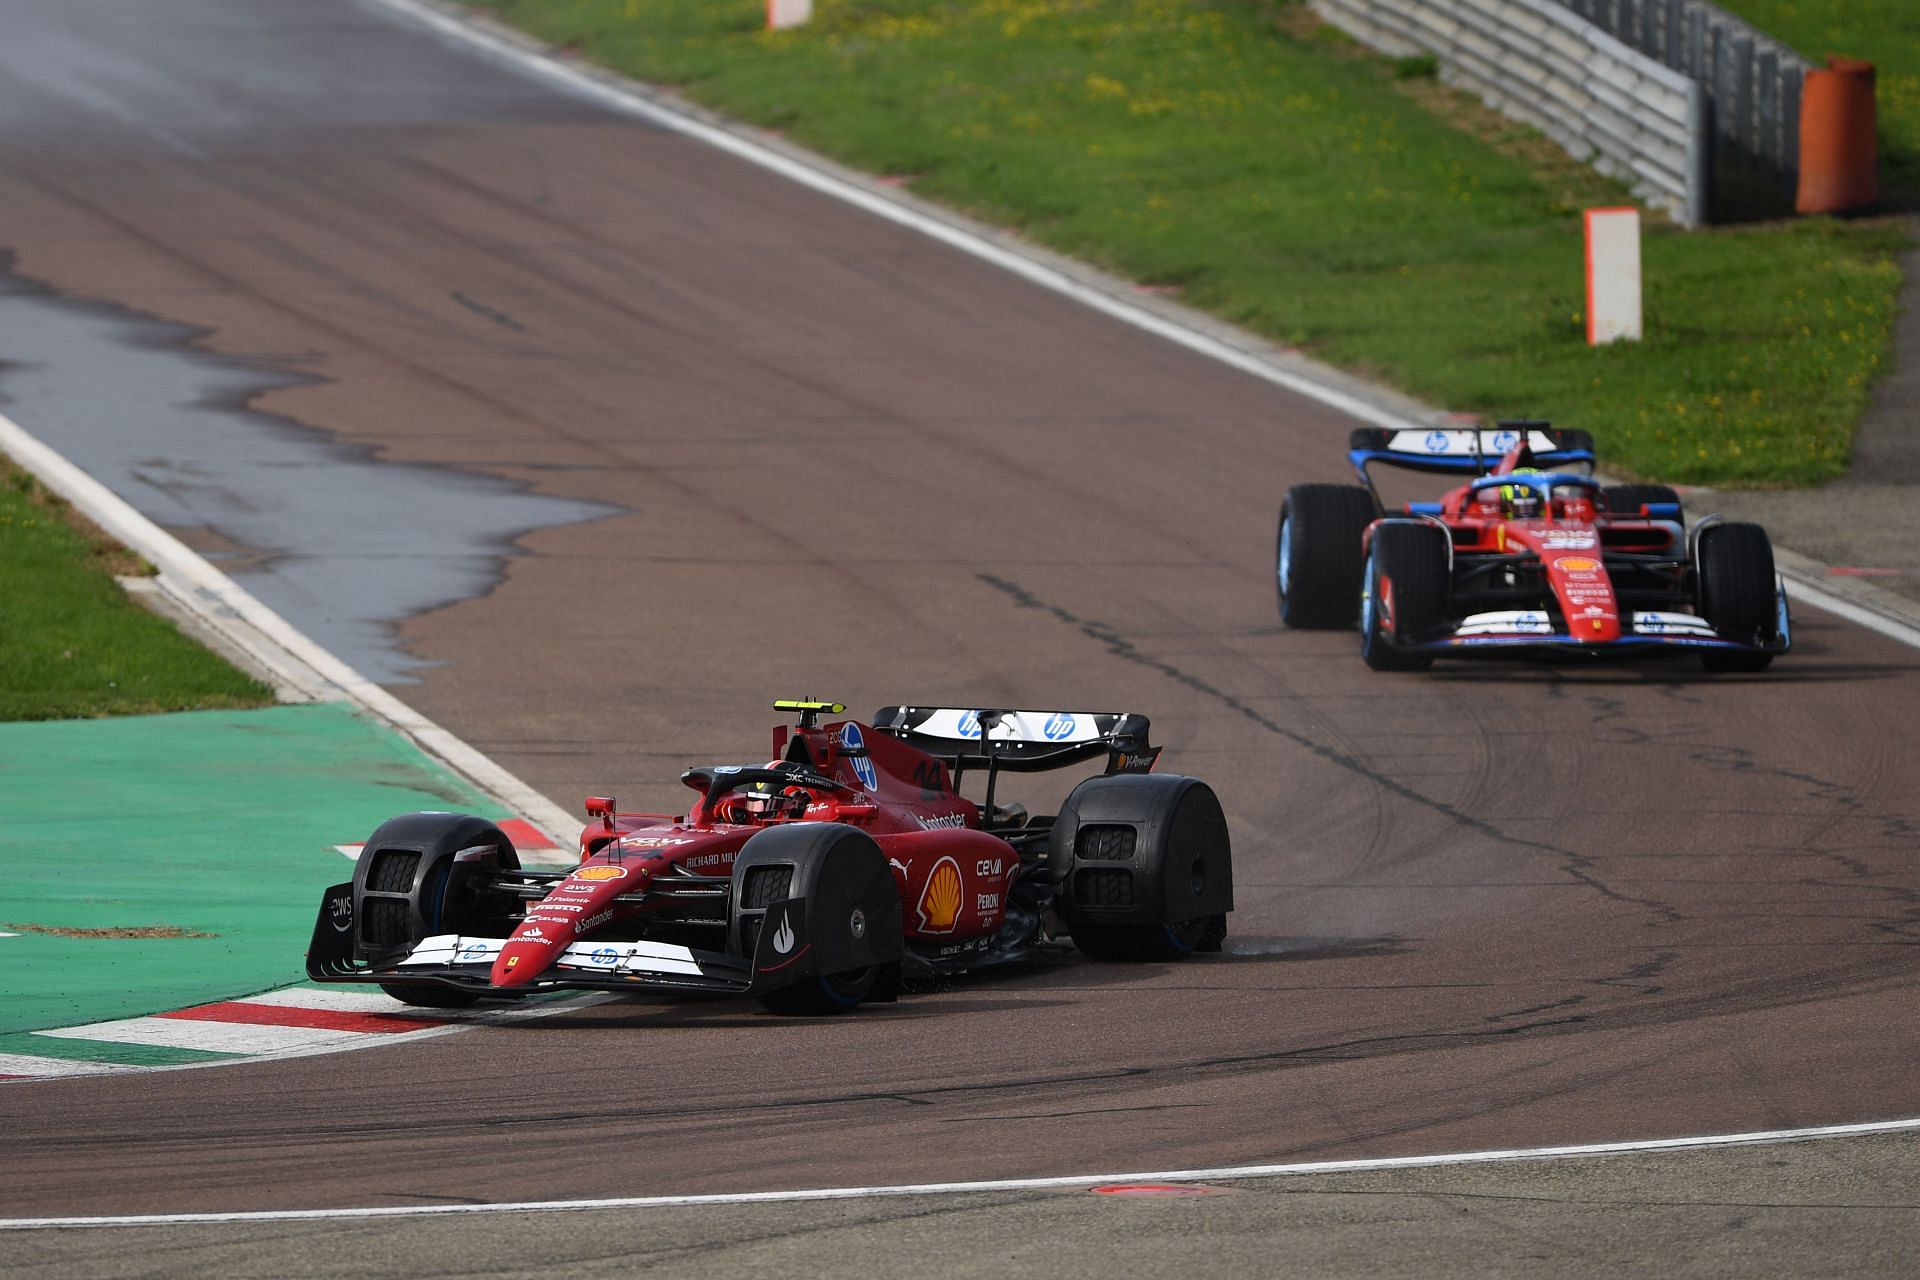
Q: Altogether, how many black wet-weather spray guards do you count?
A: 3